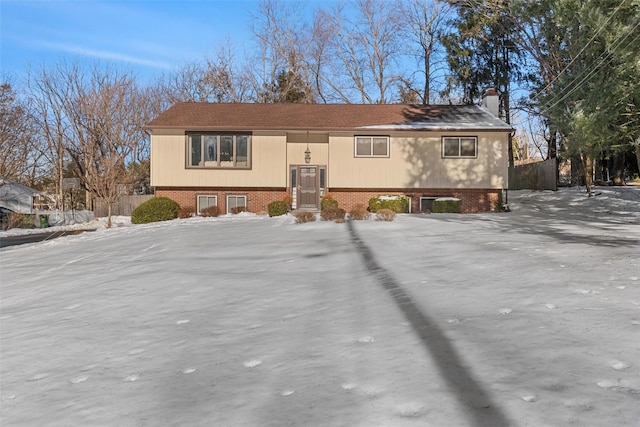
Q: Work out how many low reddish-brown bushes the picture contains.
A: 7